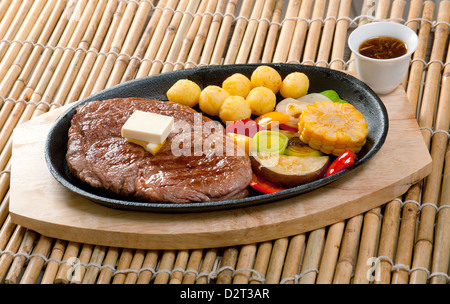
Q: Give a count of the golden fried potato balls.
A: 7